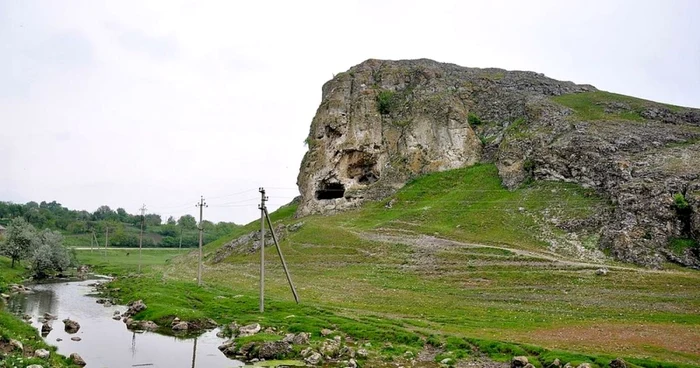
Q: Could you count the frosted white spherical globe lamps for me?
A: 0